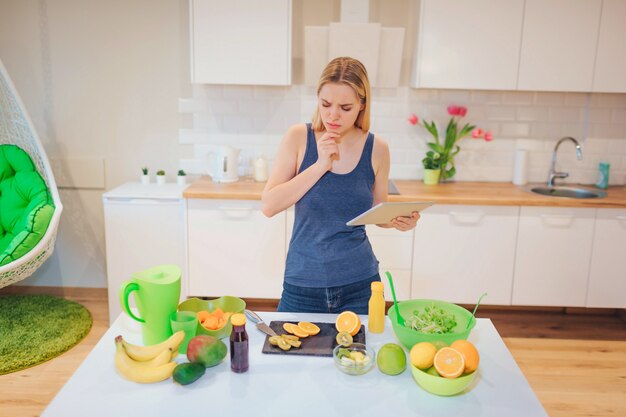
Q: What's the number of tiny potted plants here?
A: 3